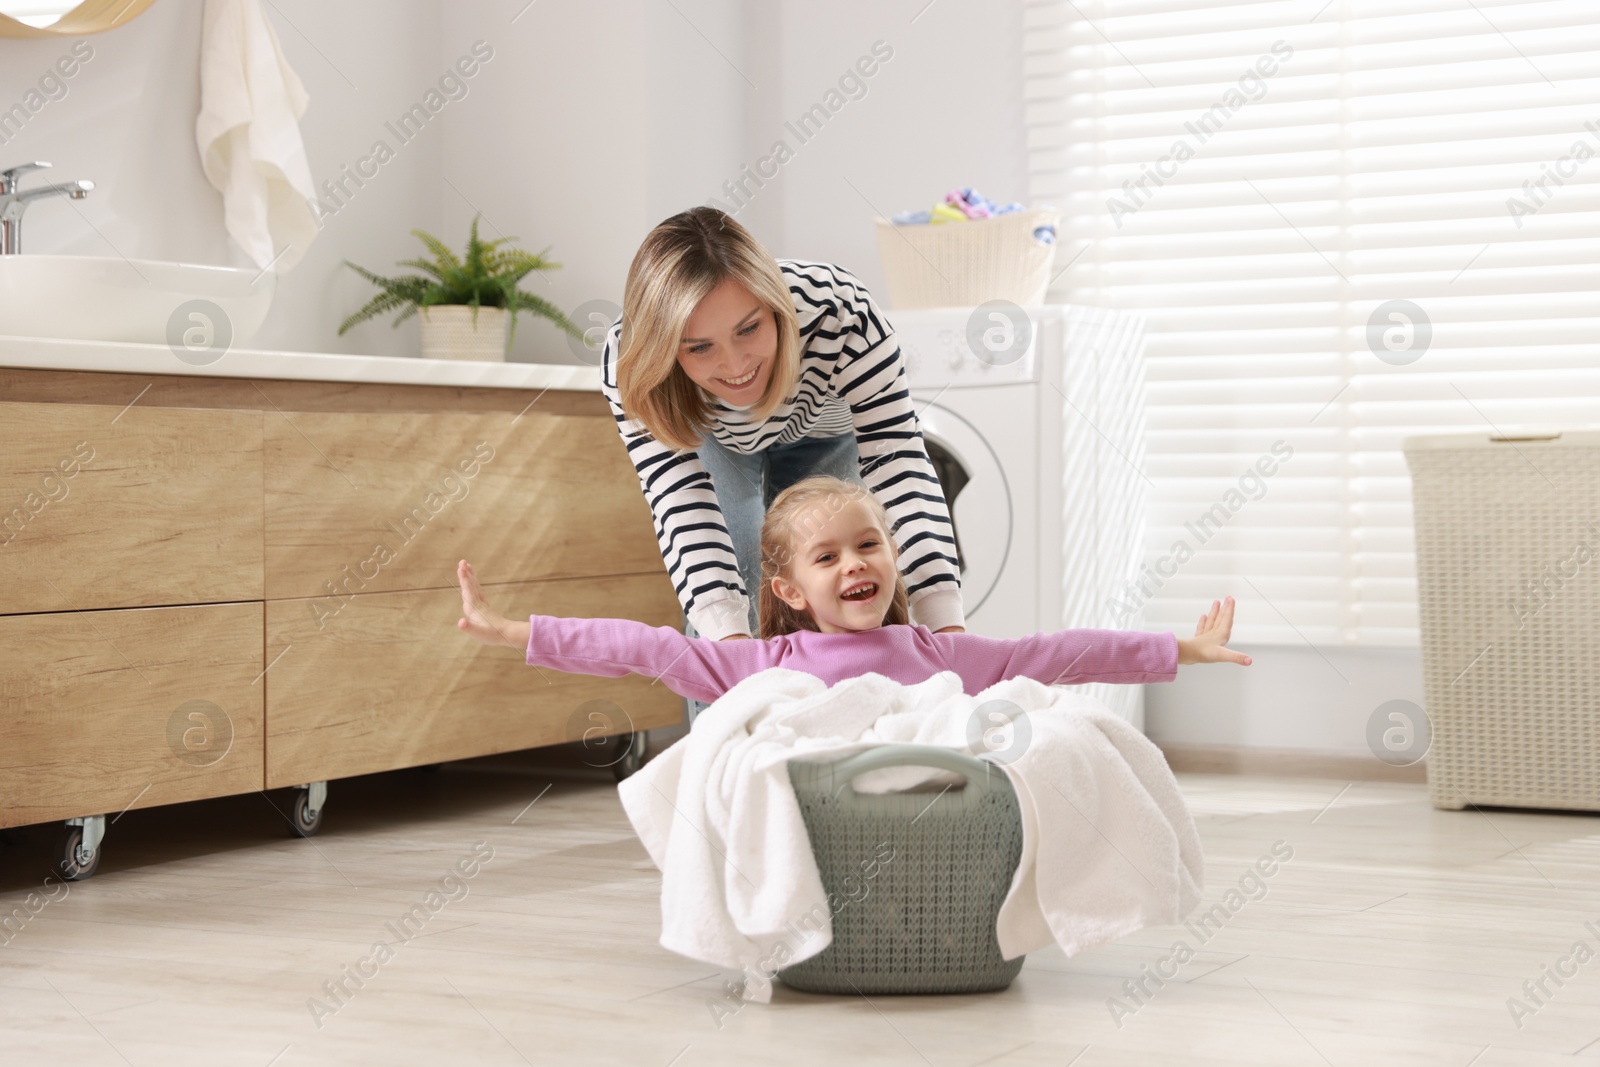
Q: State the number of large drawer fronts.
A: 4